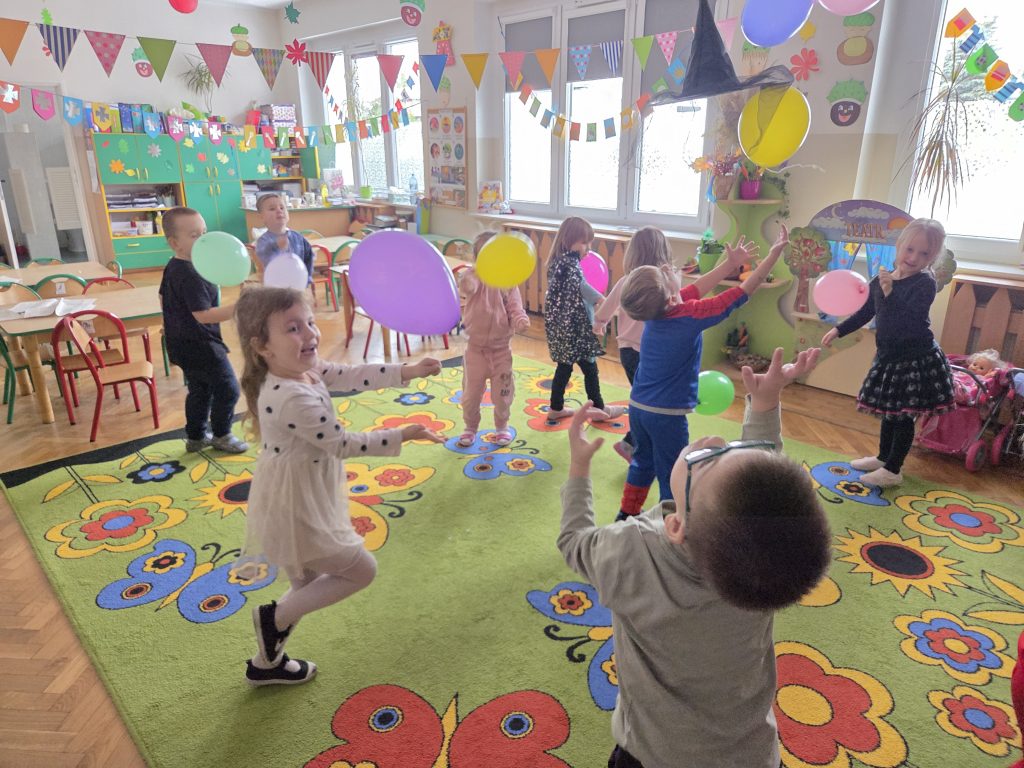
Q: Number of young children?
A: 9